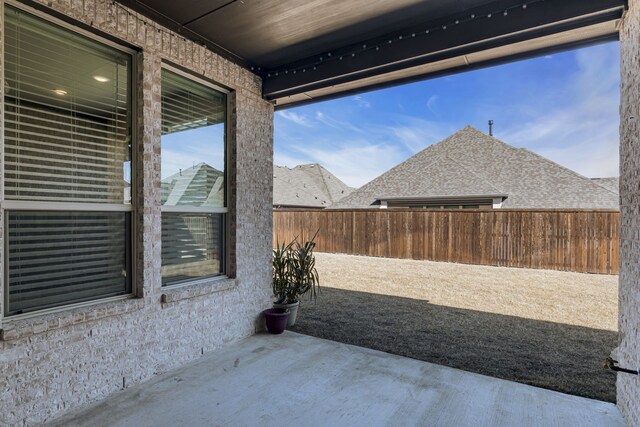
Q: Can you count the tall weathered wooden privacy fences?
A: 1